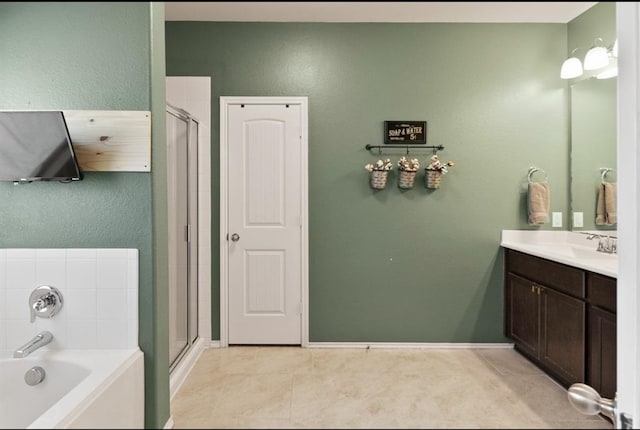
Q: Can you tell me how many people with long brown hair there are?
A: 0